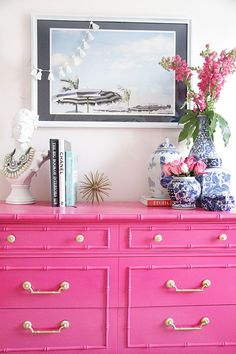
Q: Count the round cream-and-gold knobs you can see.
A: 4